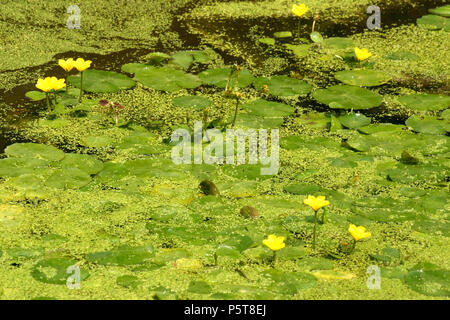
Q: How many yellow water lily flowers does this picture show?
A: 9